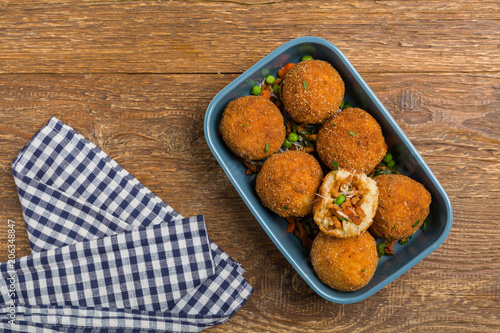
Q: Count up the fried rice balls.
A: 7